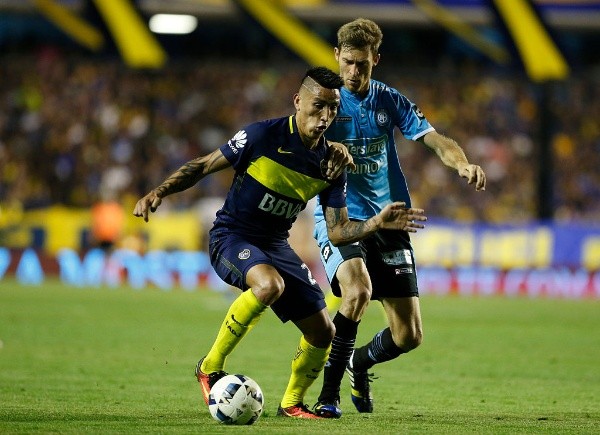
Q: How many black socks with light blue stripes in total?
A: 2